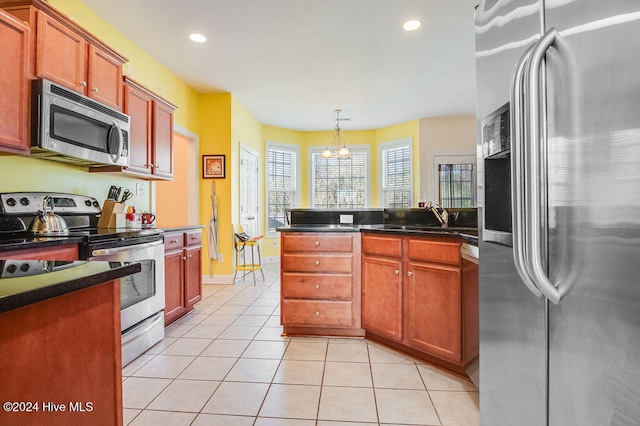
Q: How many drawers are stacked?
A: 4